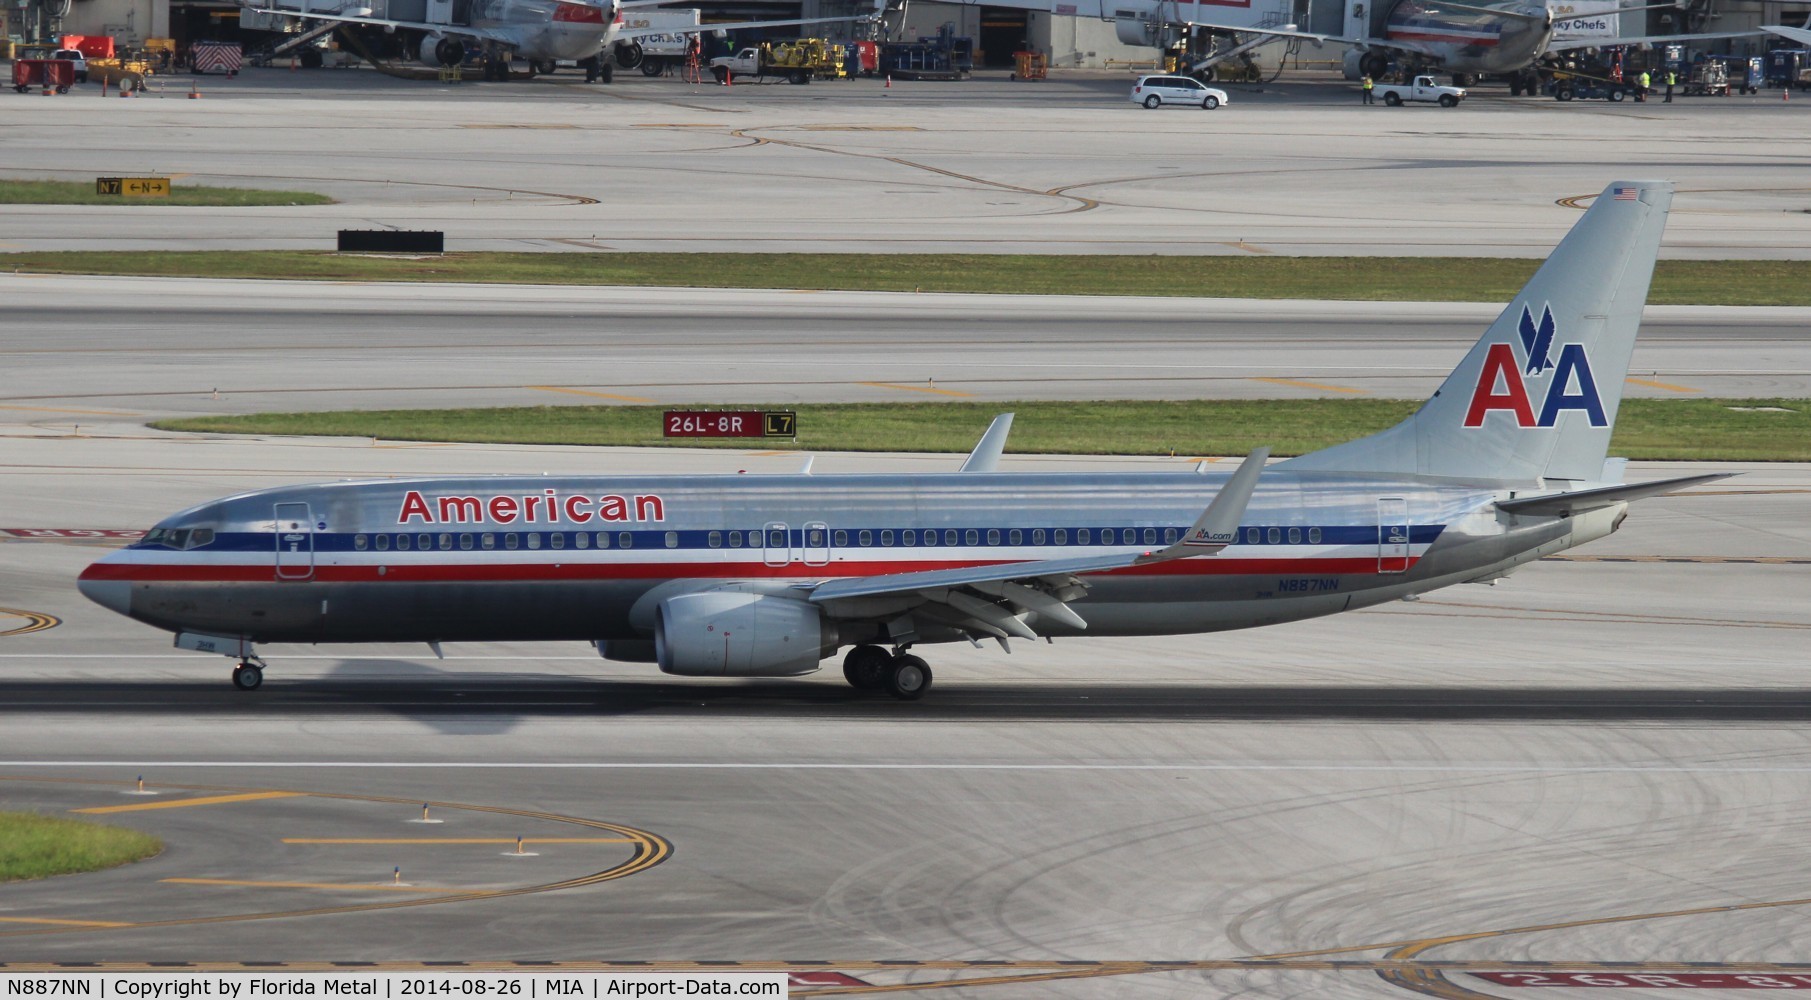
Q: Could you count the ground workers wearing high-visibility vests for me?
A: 3